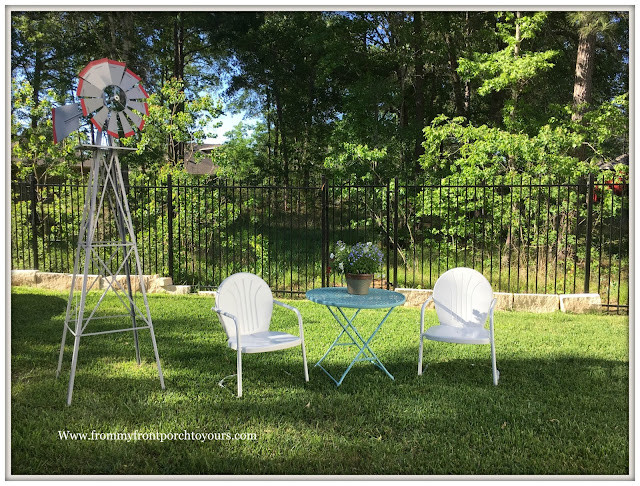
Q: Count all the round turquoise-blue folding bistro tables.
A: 1